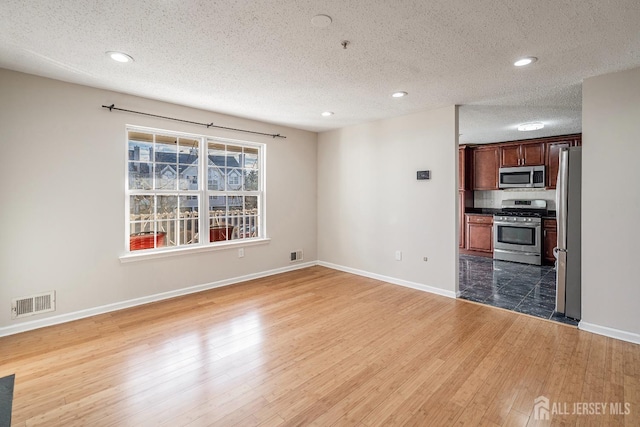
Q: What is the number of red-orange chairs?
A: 2